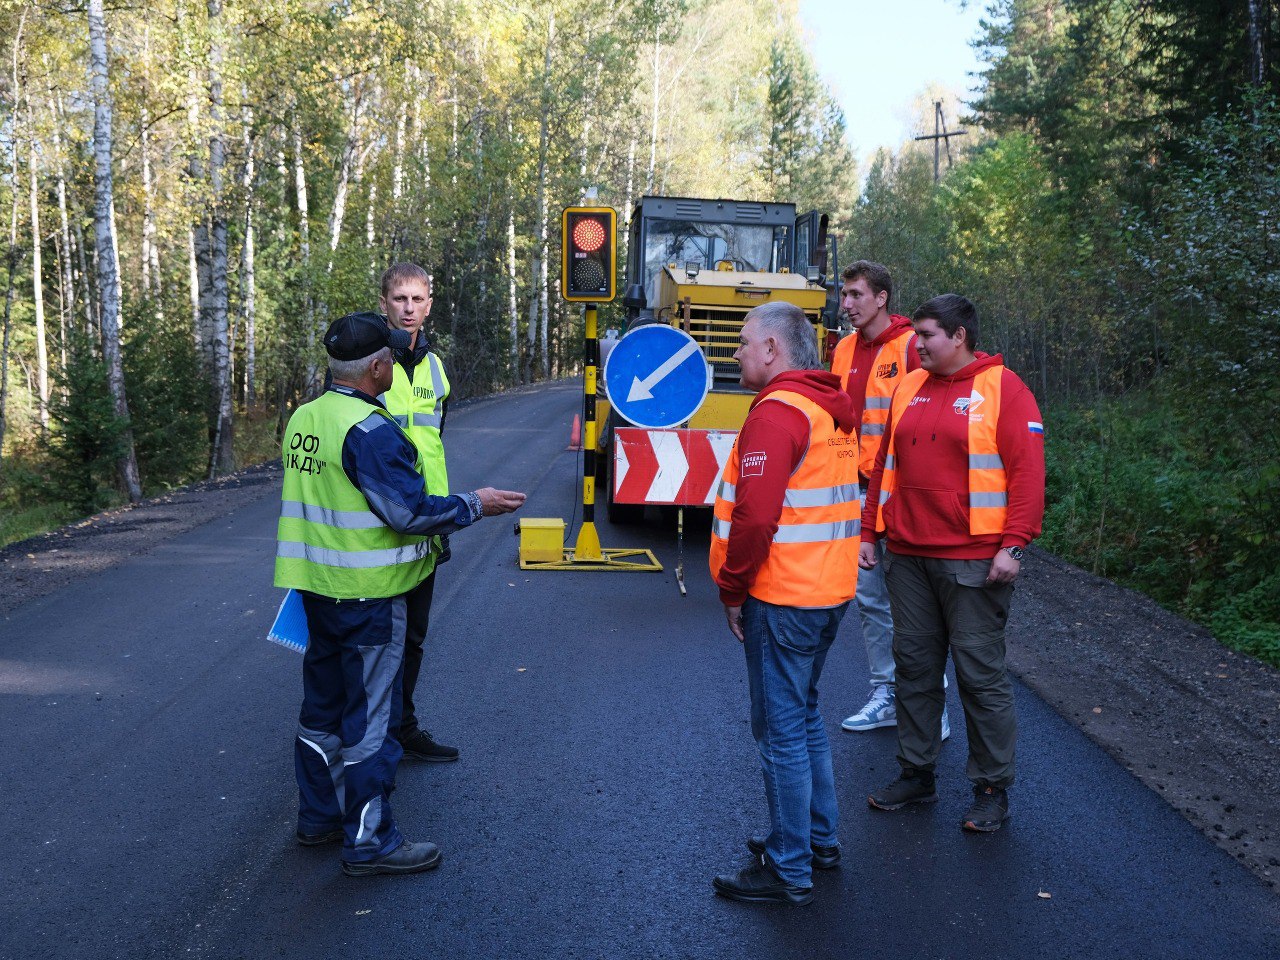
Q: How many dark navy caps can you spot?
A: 1